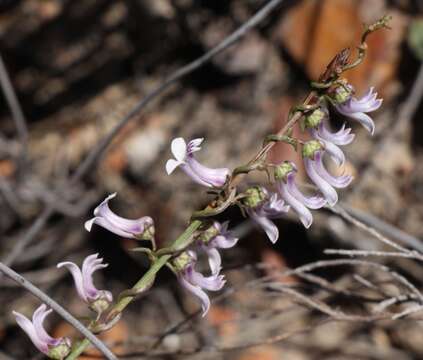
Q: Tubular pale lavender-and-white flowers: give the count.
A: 11